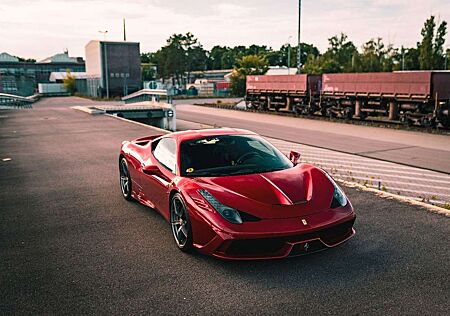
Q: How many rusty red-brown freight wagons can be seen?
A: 2